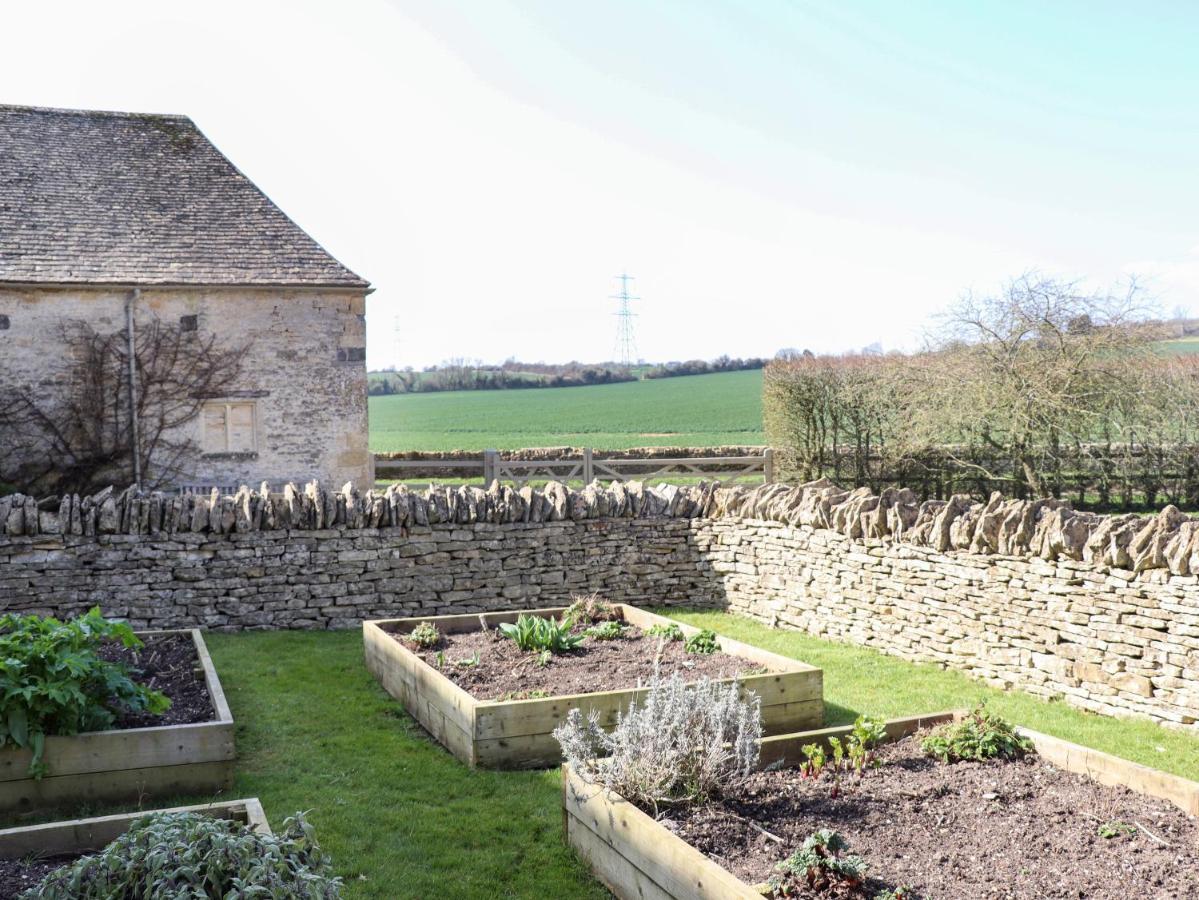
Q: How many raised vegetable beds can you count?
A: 4